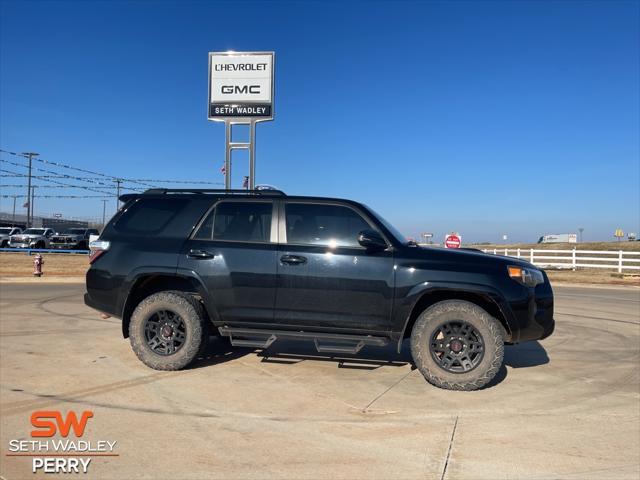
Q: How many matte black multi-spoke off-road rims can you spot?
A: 2